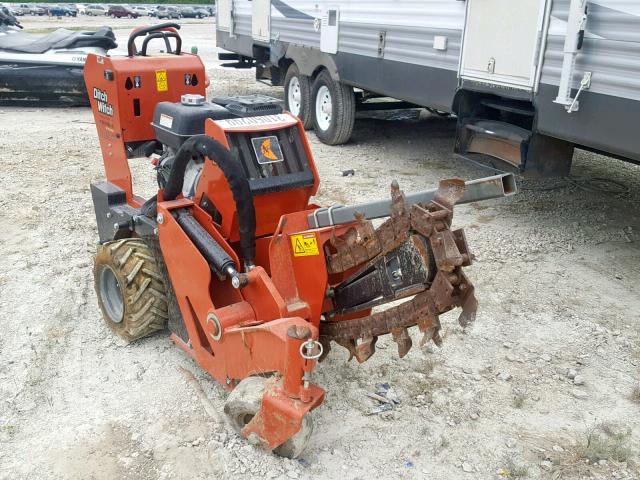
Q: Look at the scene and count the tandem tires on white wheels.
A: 2